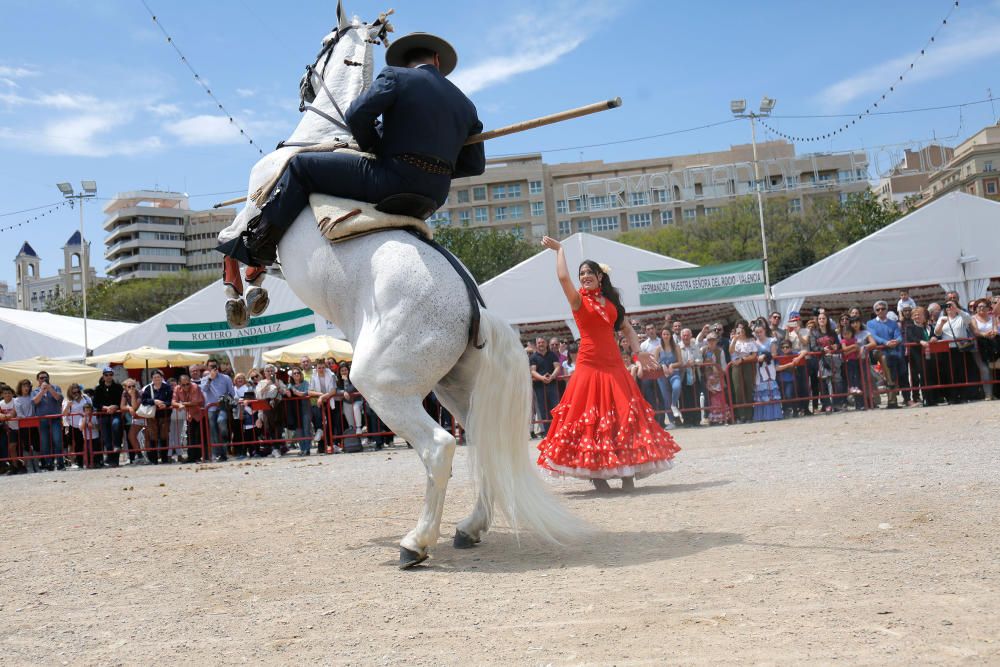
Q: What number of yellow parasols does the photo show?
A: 3